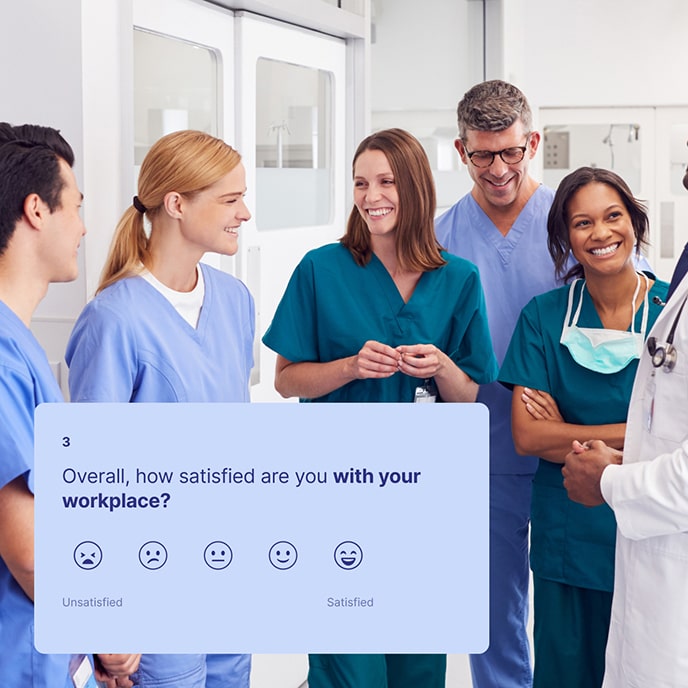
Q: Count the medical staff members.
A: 6